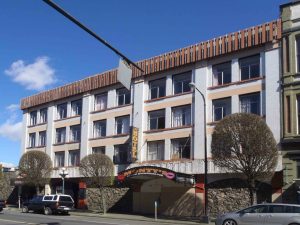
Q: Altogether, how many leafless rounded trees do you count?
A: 3